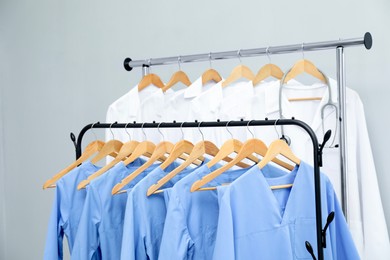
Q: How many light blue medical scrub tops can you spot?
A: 5